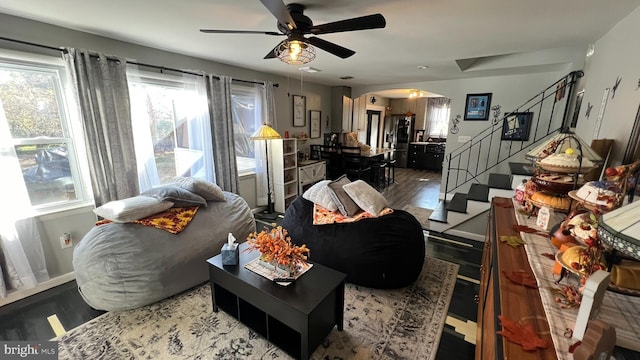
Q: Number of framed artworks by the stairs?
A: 2